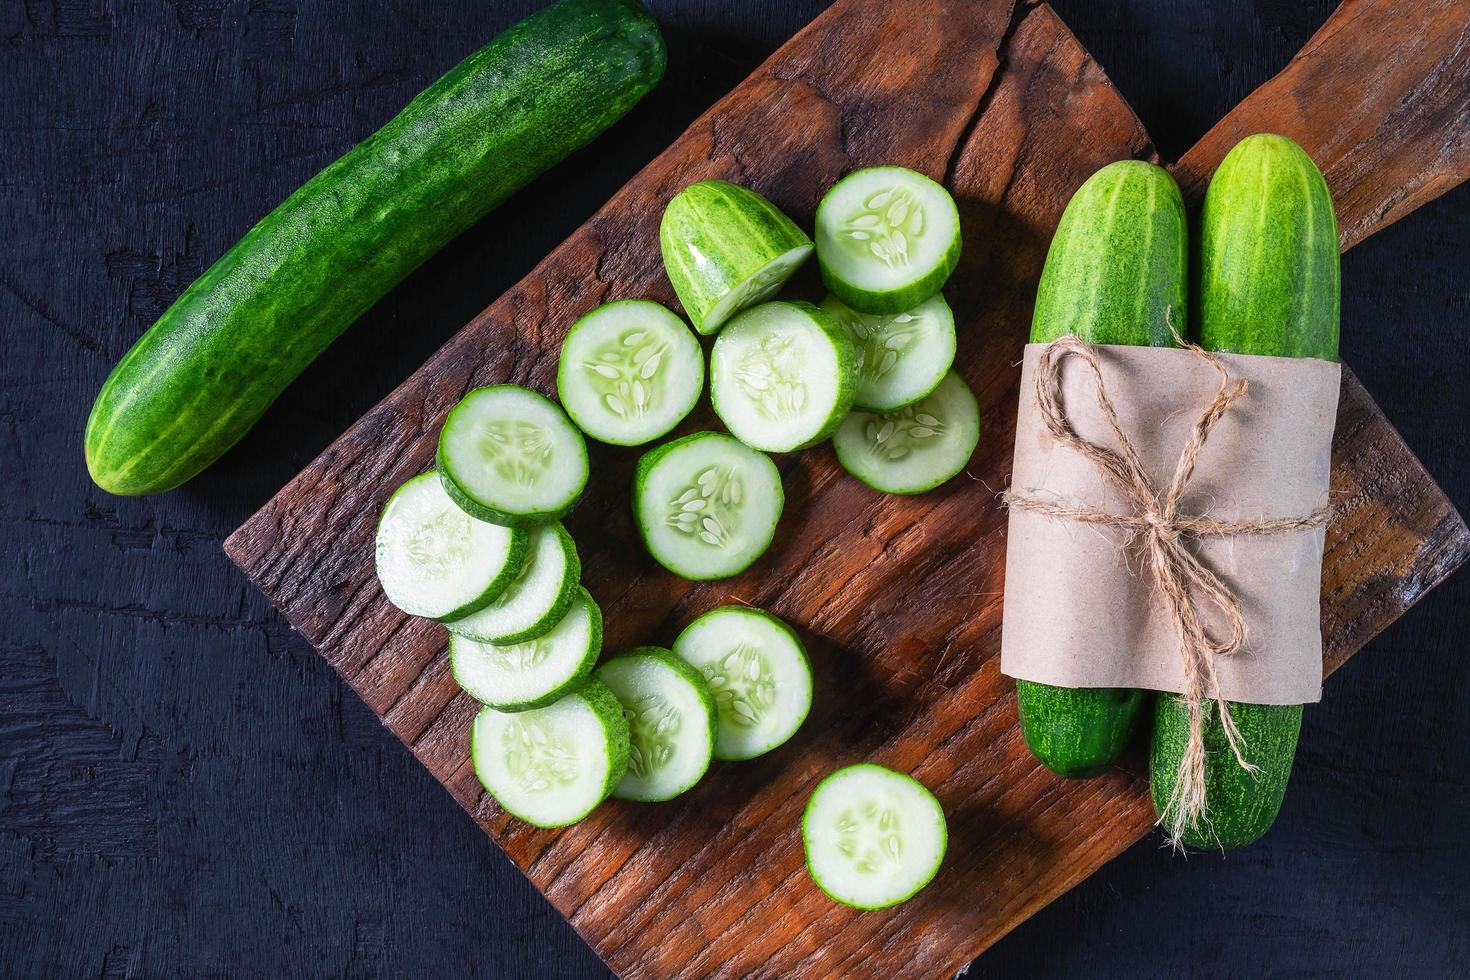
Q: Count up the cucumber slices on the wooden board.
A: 14